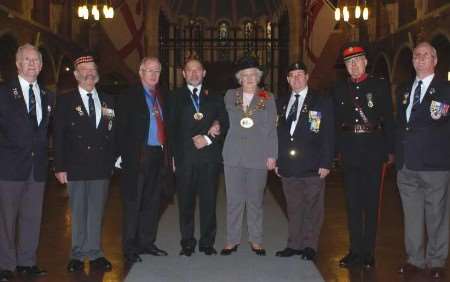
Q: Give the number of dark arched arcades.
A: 2